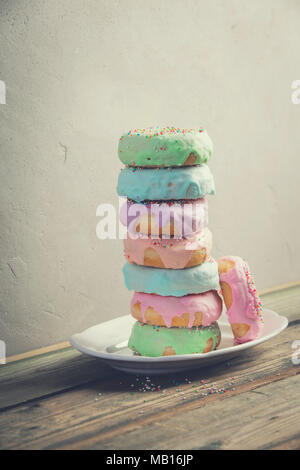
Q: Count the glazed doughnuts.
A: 8